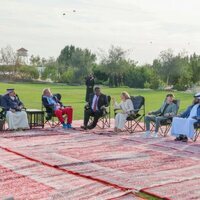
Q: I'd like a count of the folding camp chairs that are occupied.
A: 6